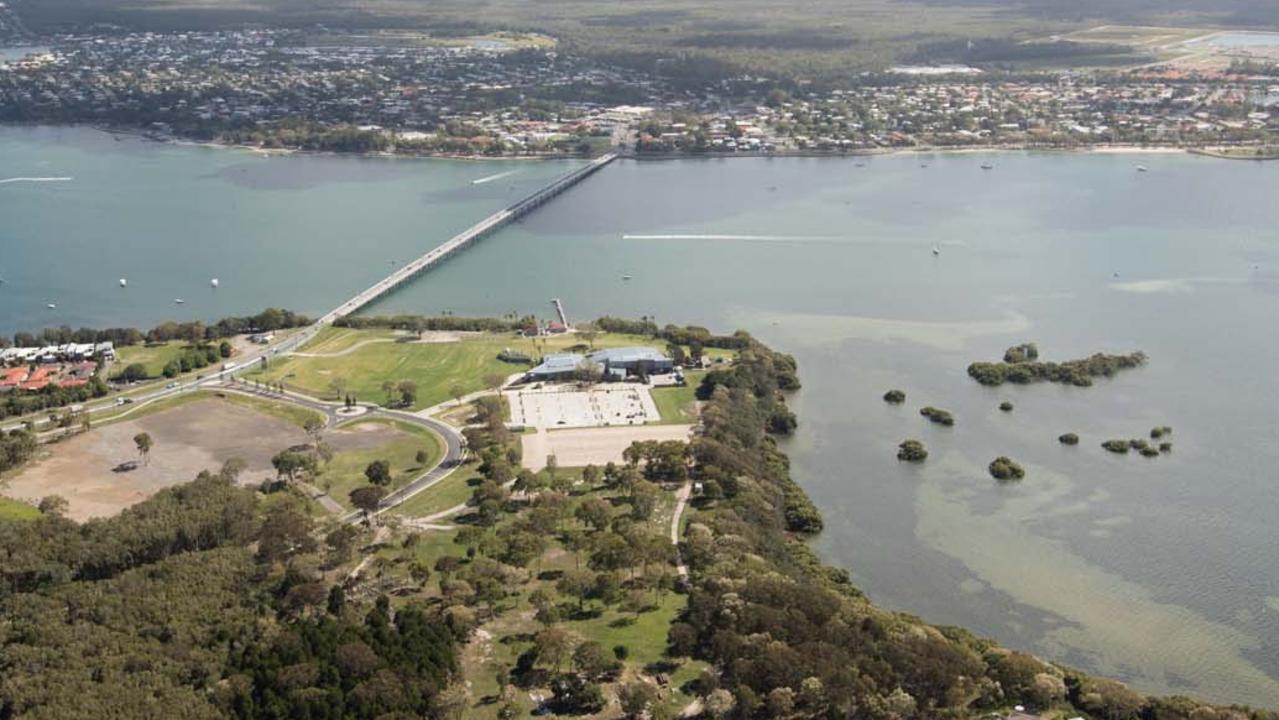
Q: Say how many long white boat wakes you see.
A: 3